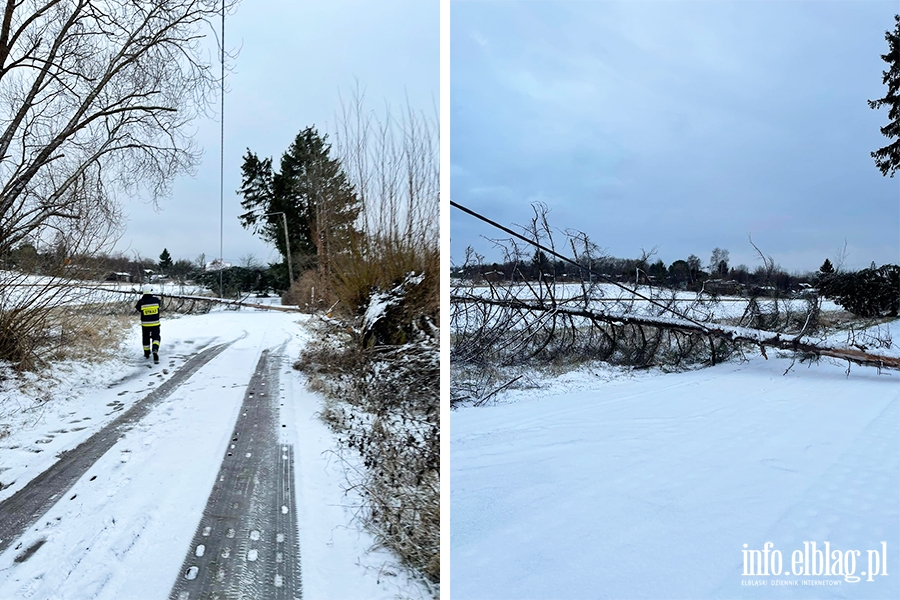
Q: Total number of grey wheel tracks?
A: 2